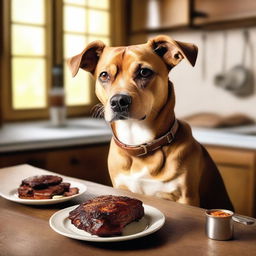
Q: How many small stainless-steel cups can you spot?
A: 1